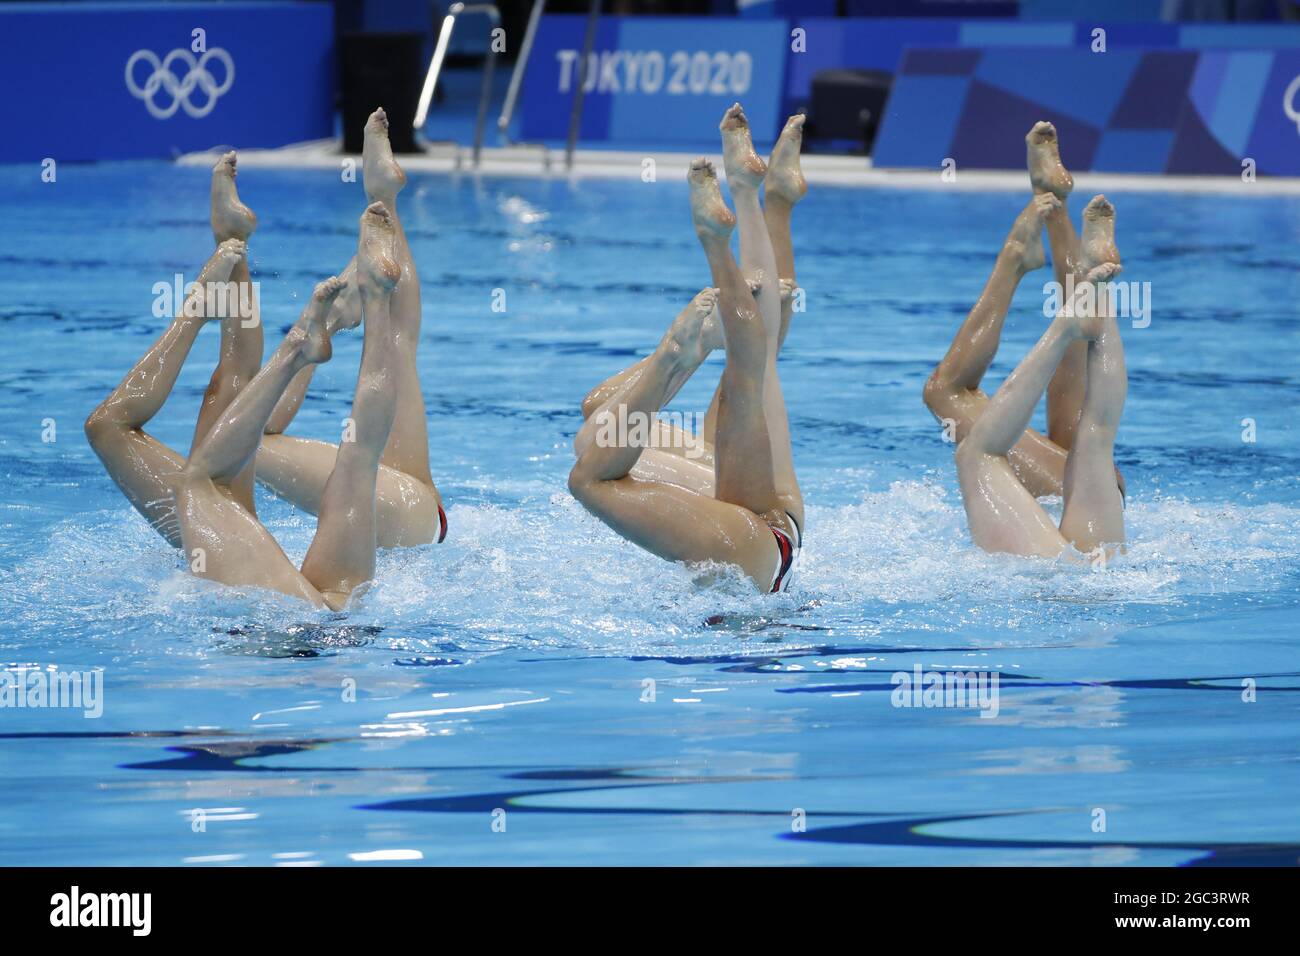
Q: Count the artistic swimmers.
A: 8